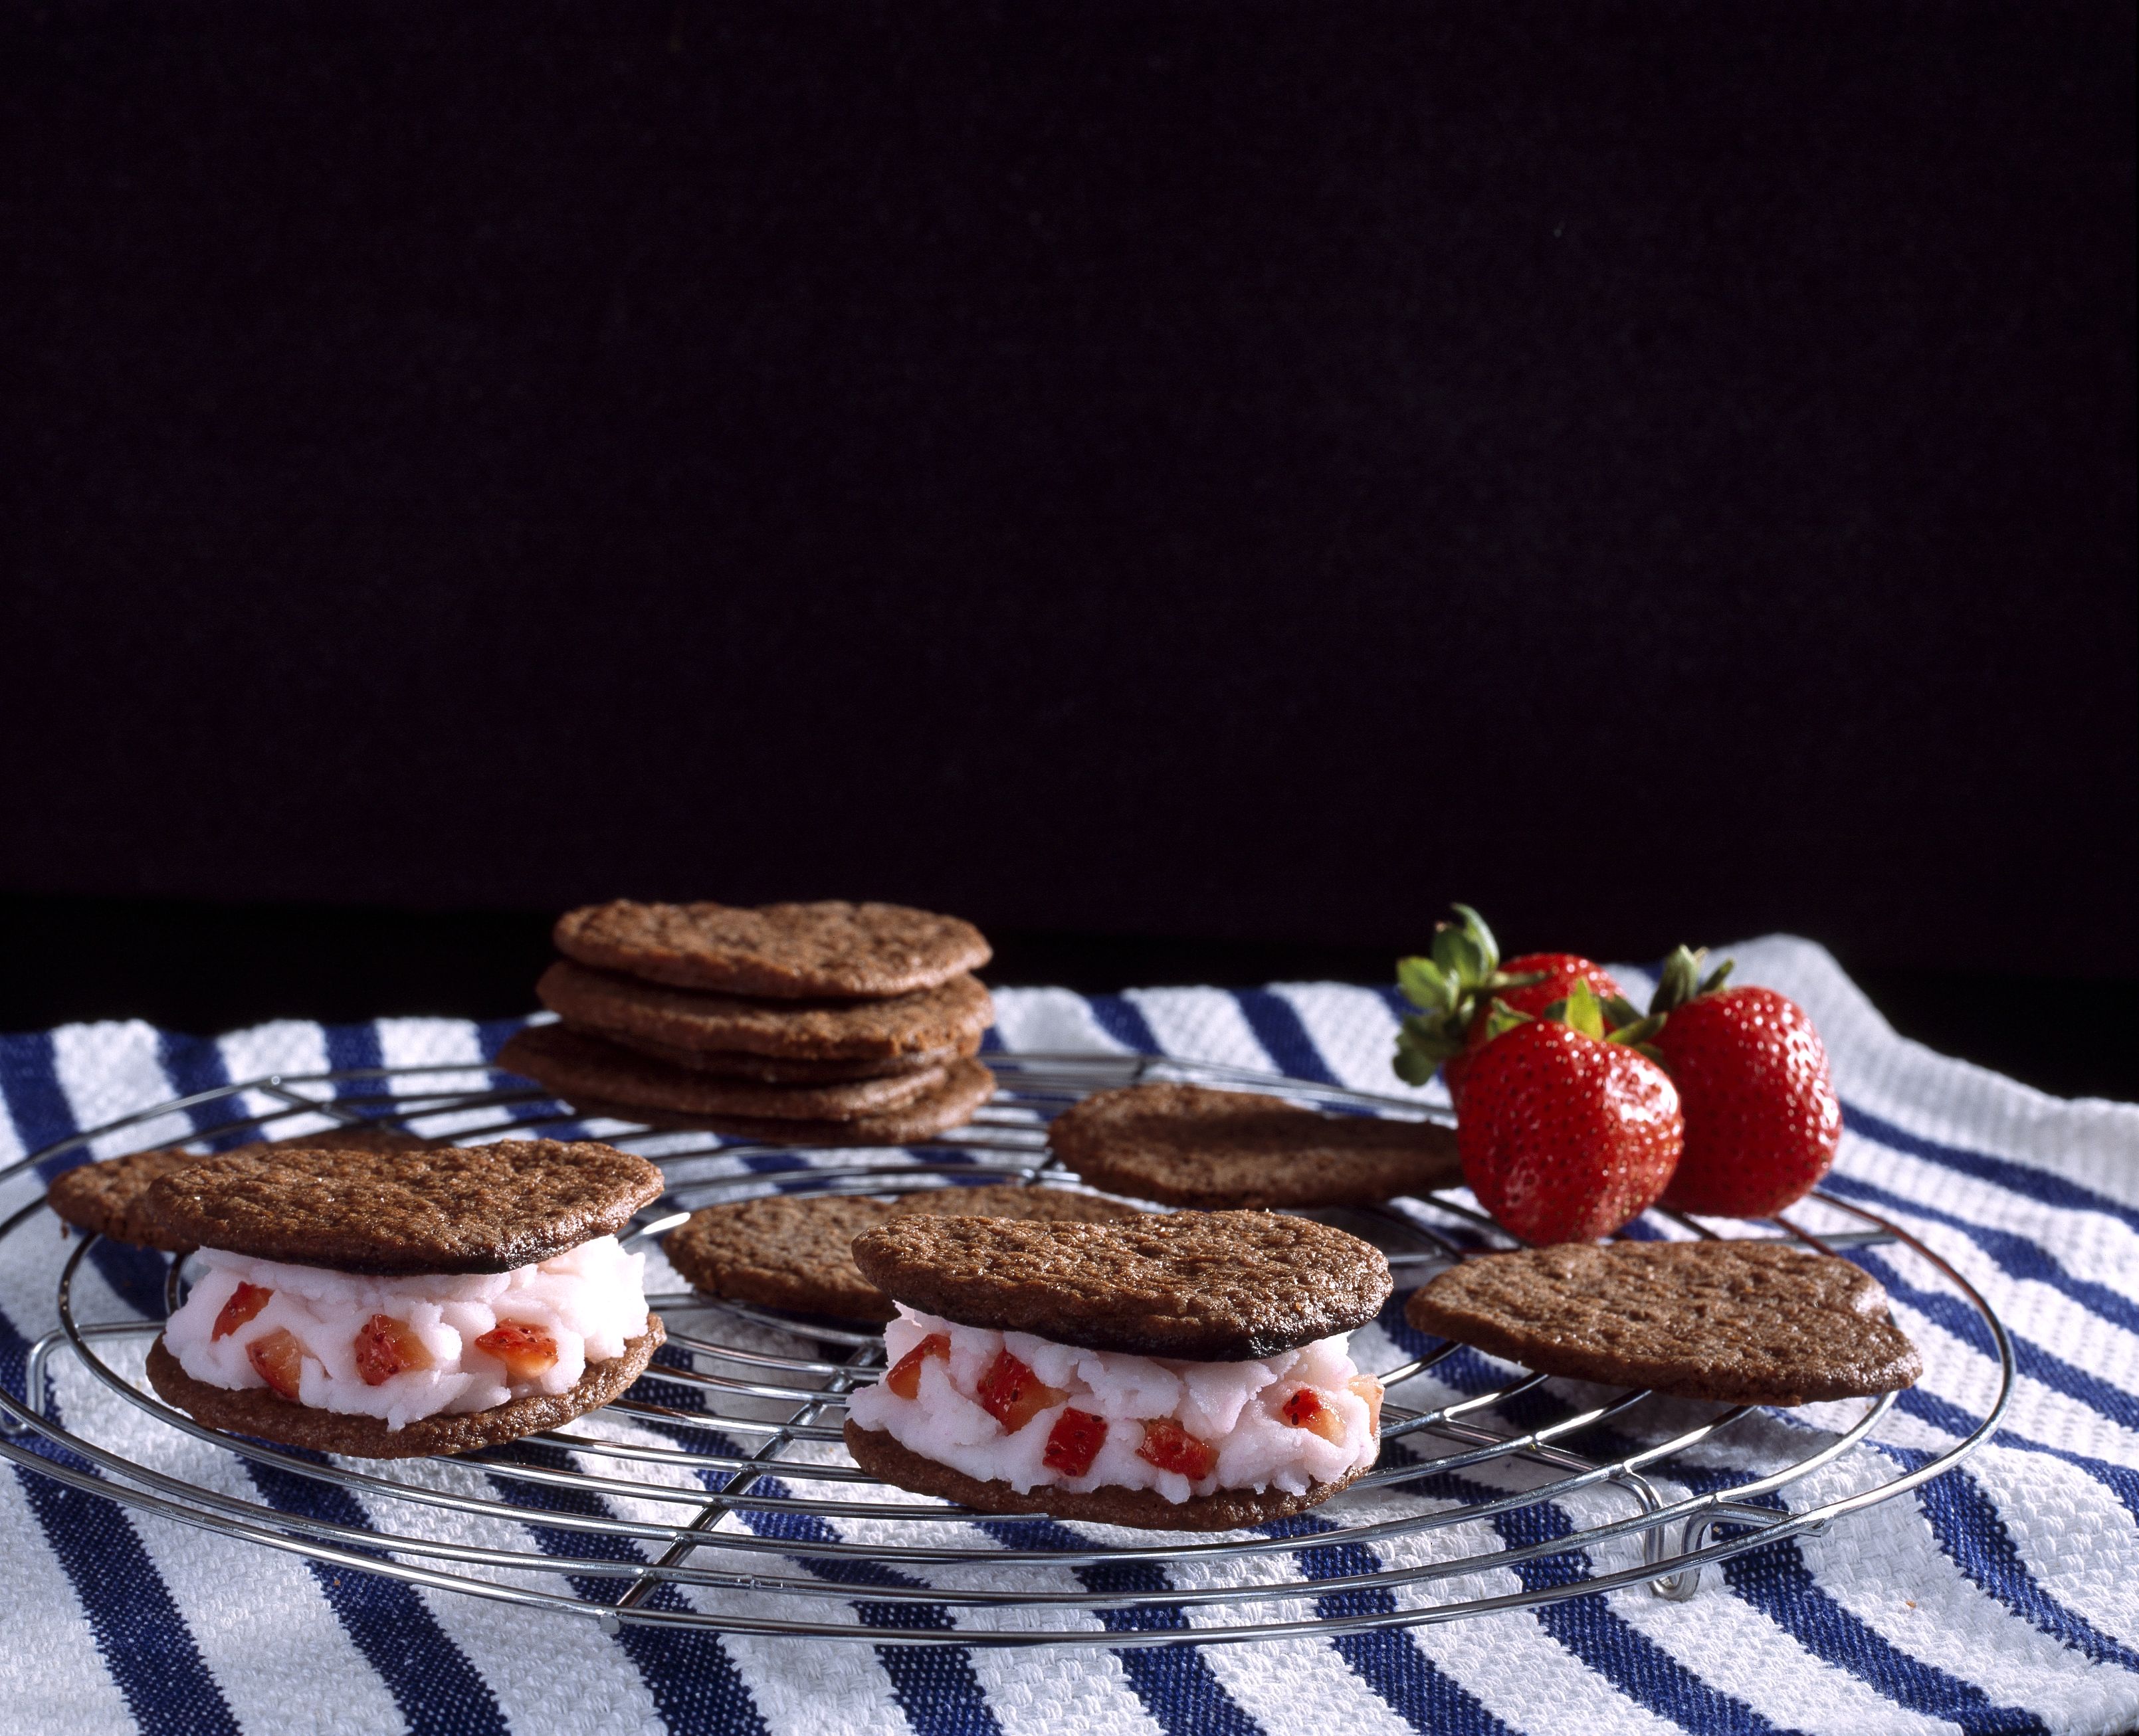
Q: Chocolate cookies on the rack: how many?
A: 13